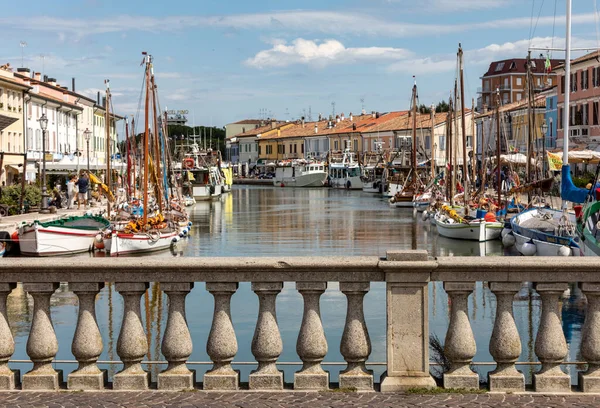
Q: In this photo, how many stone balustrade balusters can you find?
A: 13